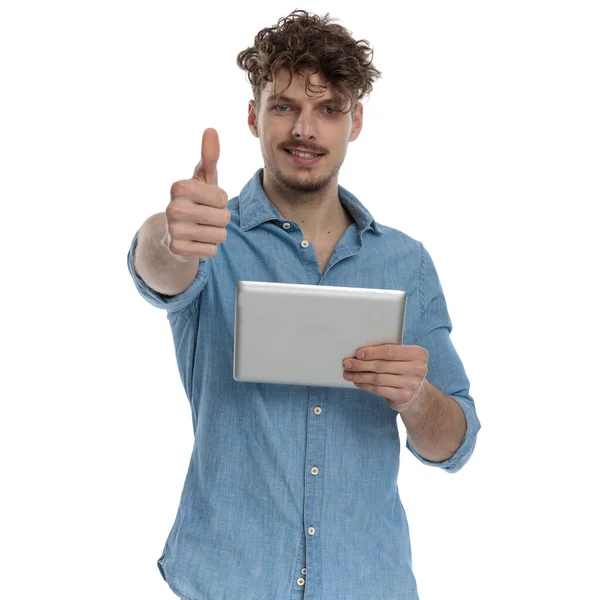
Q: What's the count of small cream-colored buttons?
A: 7